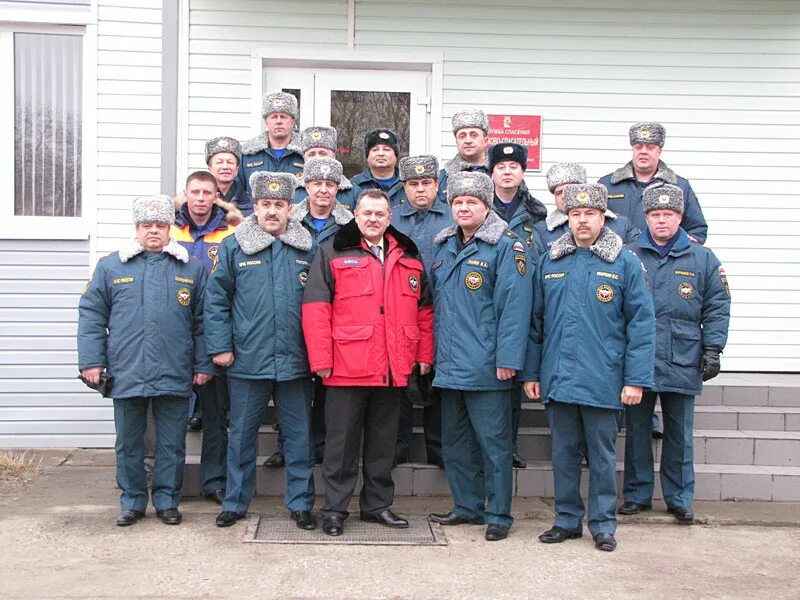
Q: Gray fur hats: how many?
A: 13